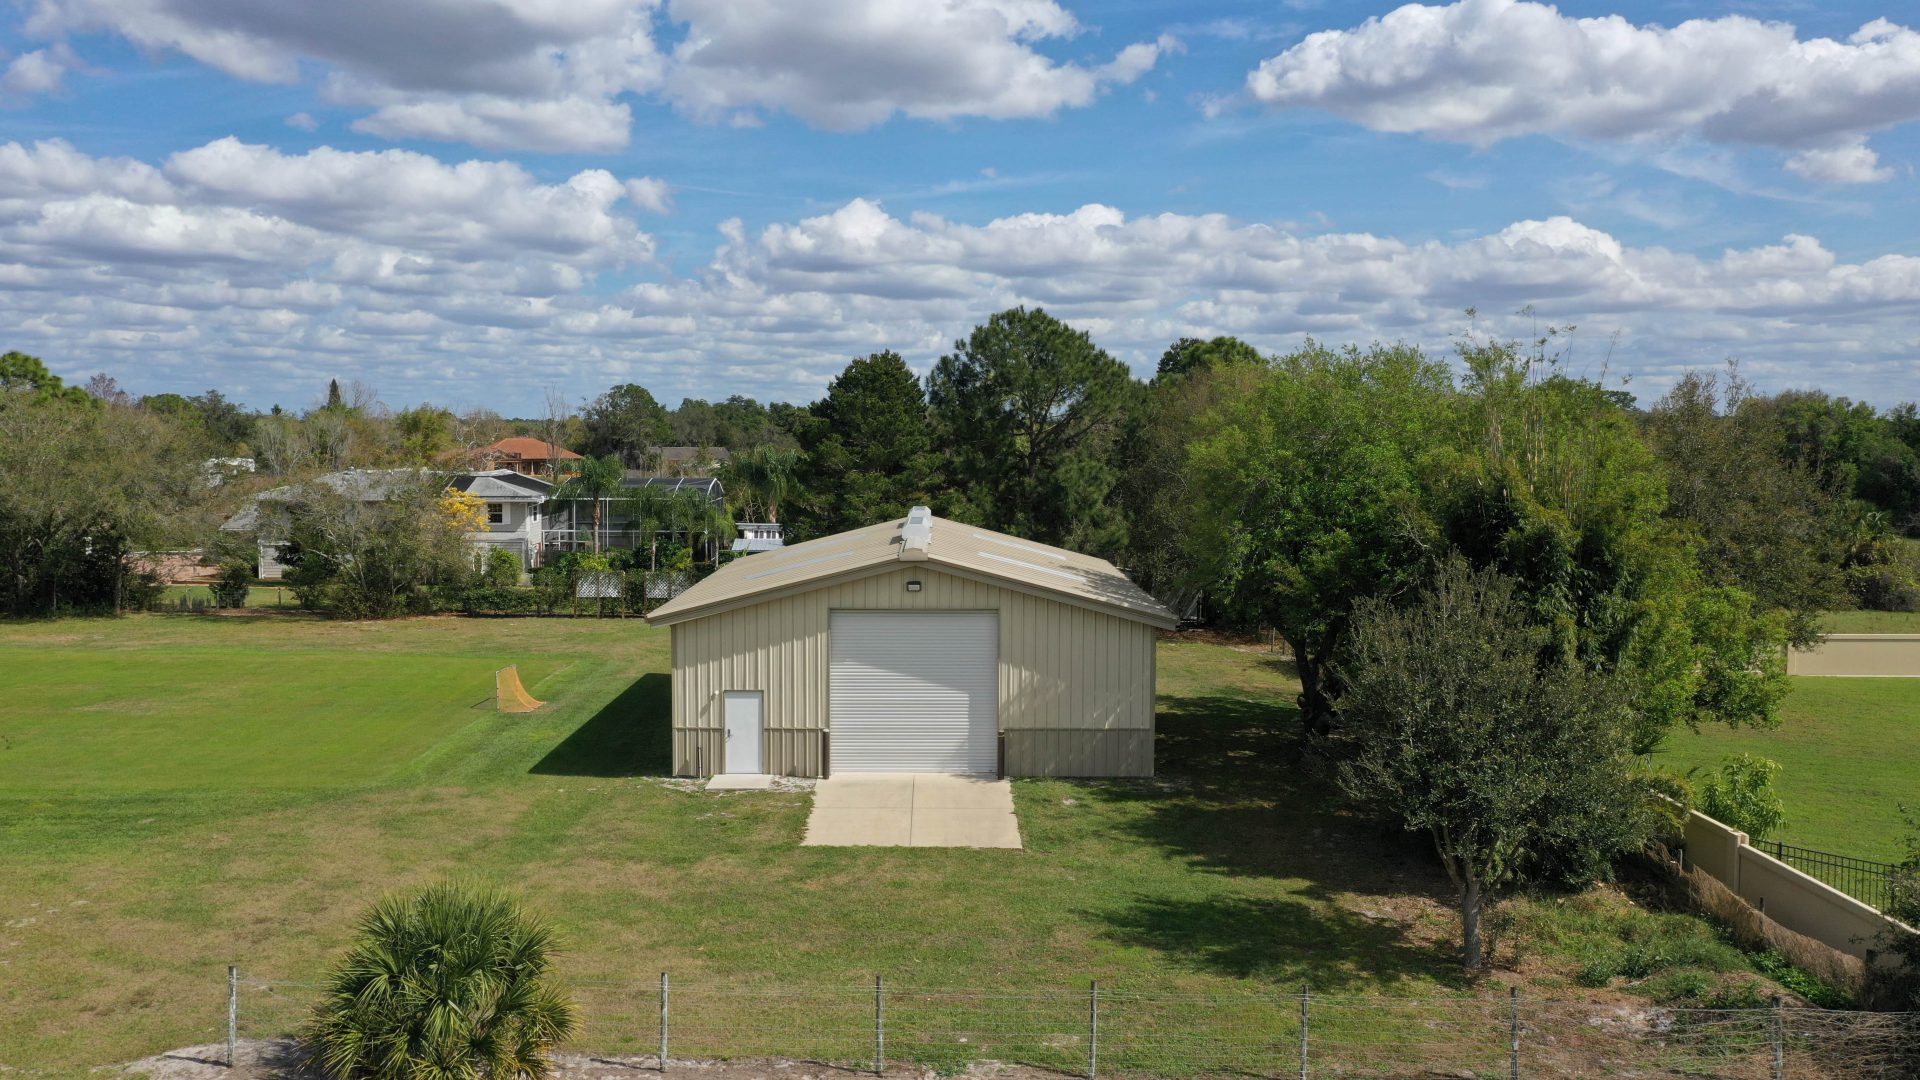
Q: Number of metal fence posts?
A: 7